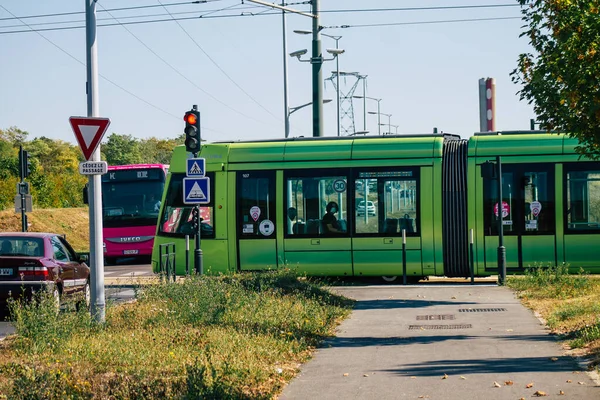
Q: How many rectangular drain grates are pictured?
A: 3